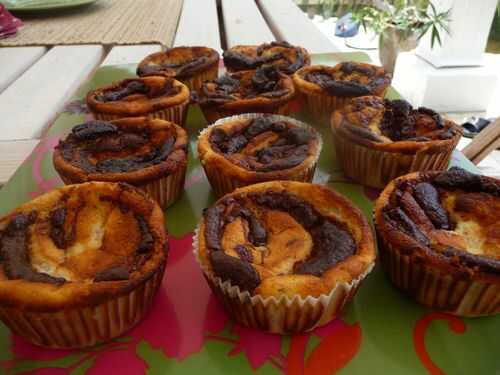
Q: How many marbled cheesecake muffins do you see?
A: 11